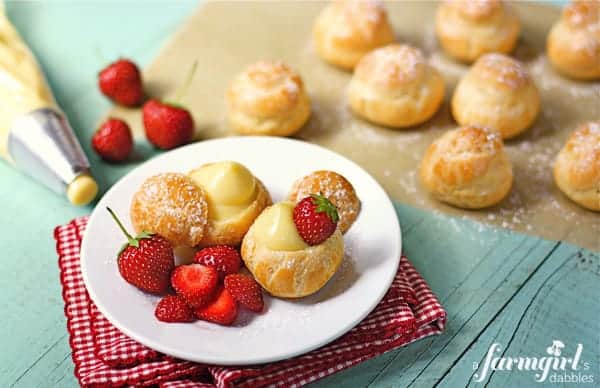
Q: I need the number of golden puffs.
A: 10